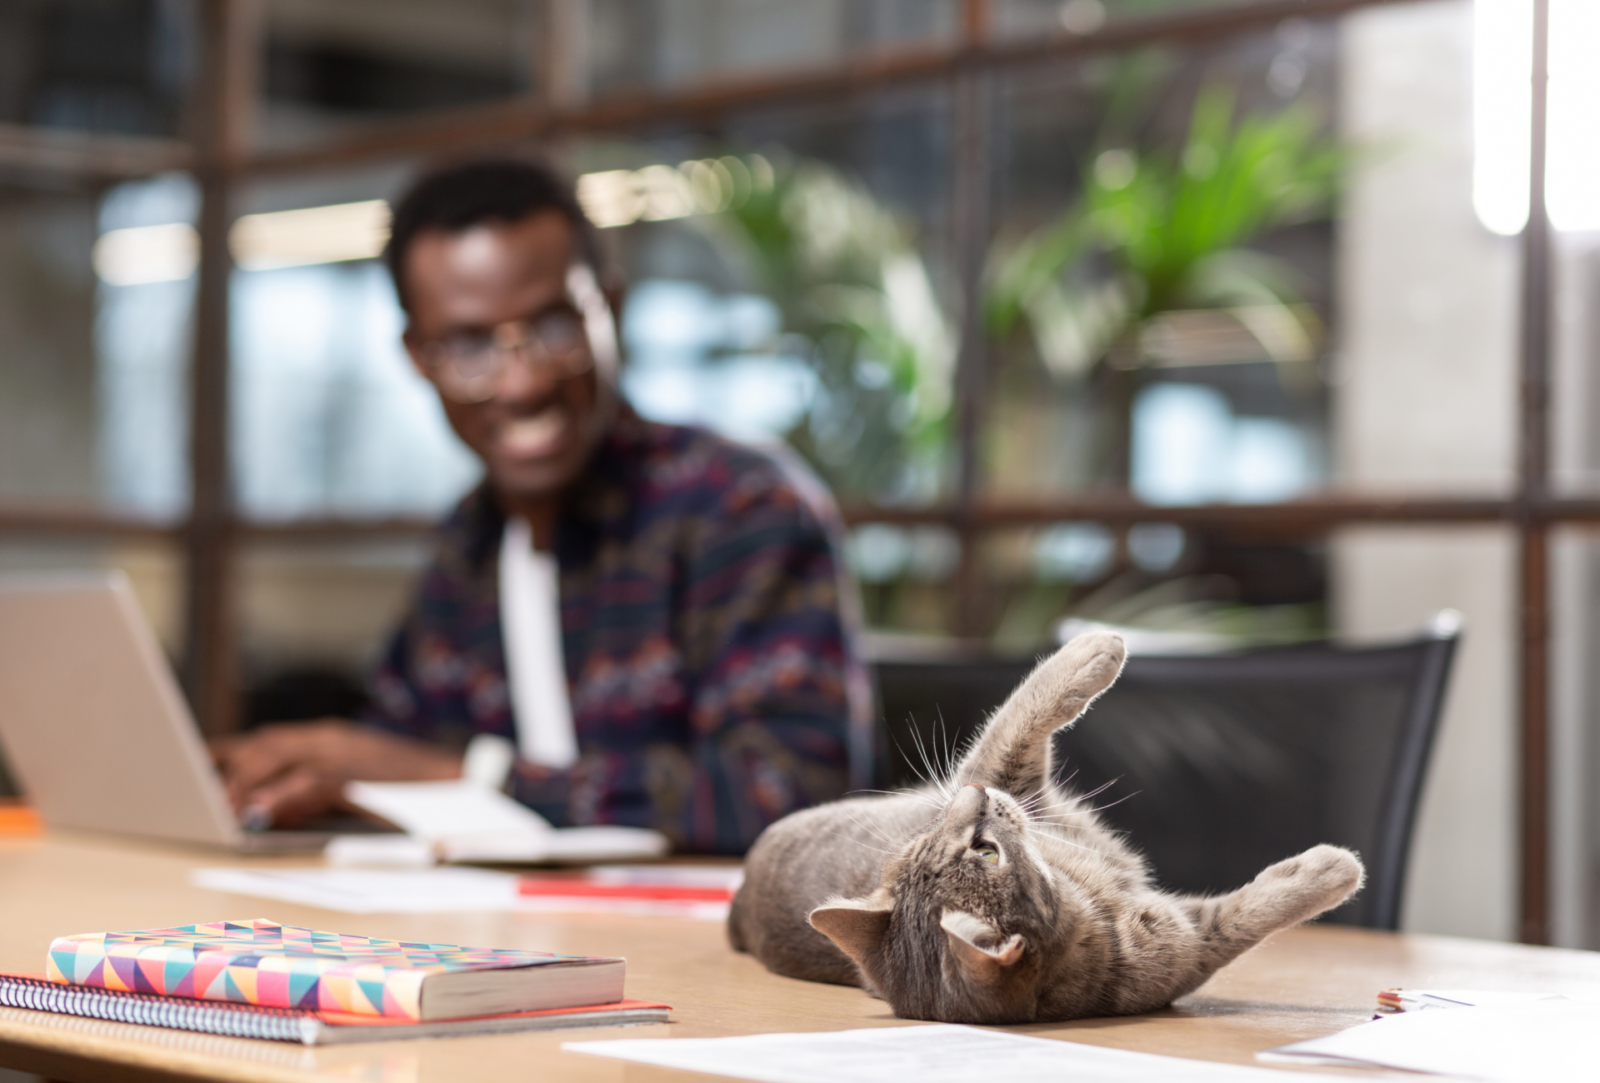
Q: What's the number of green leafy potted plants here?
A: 2